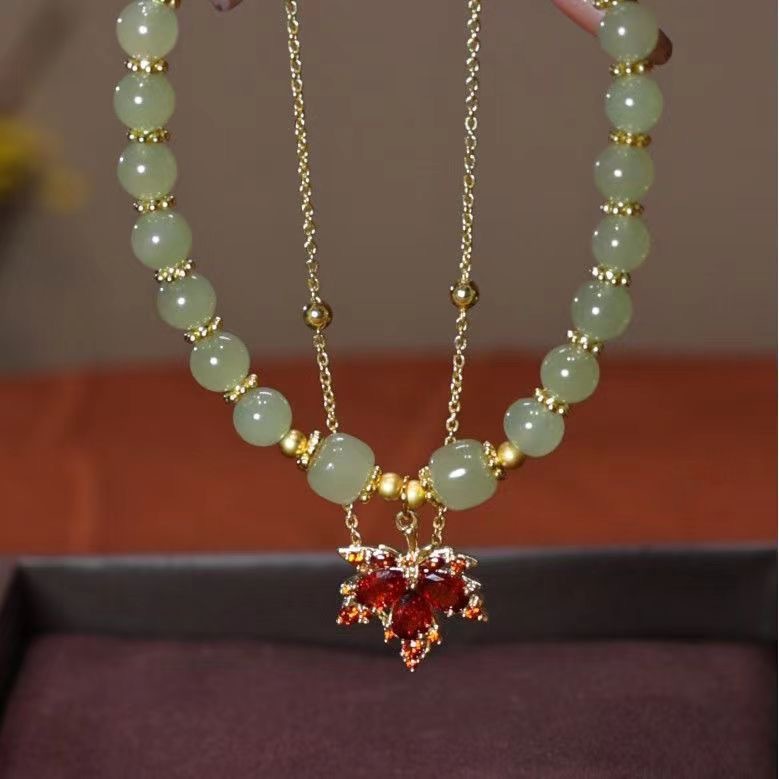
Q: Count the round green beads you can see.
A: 14